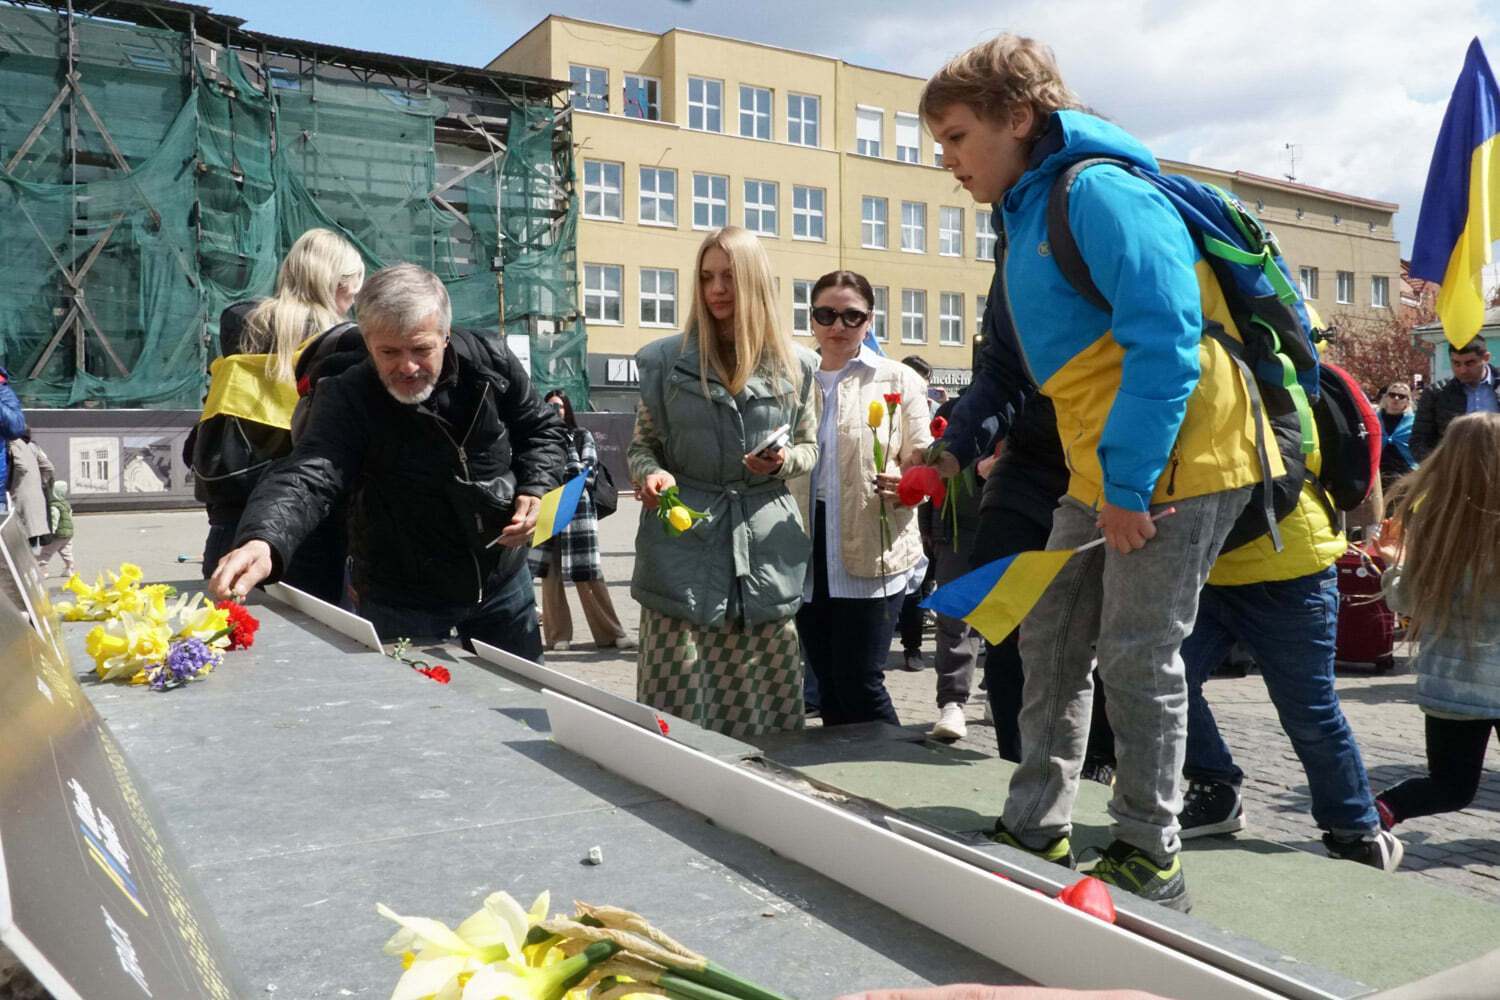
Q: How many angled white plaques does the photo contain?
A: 4